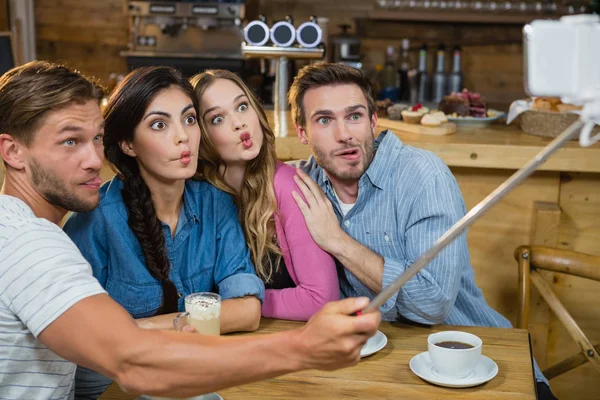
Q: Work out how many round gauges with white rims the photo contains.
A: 3